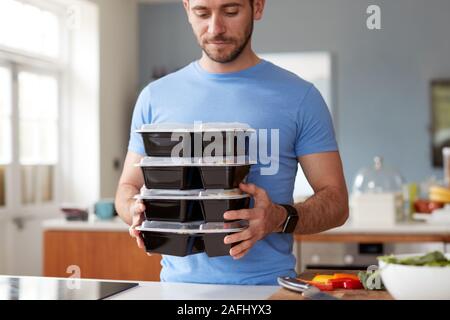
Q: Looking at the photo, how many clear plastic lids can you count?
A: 4